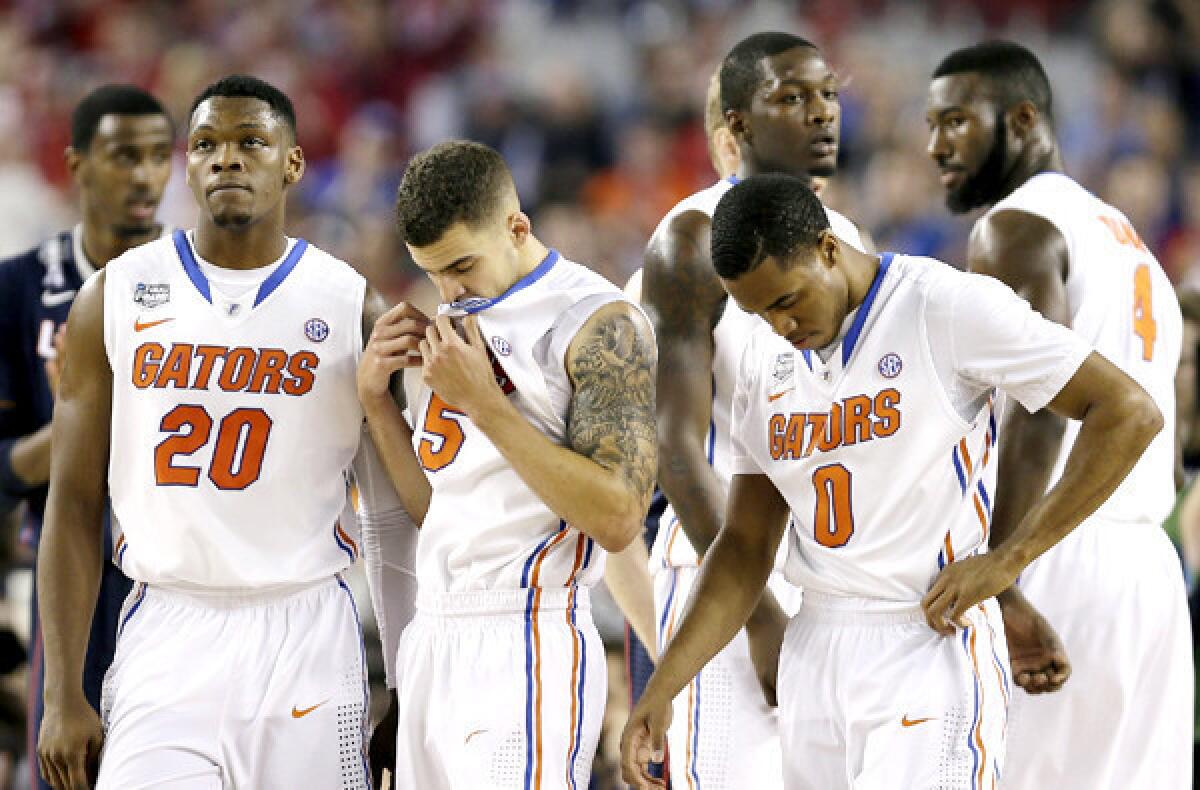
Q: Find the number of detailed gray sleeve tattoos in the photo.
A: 1